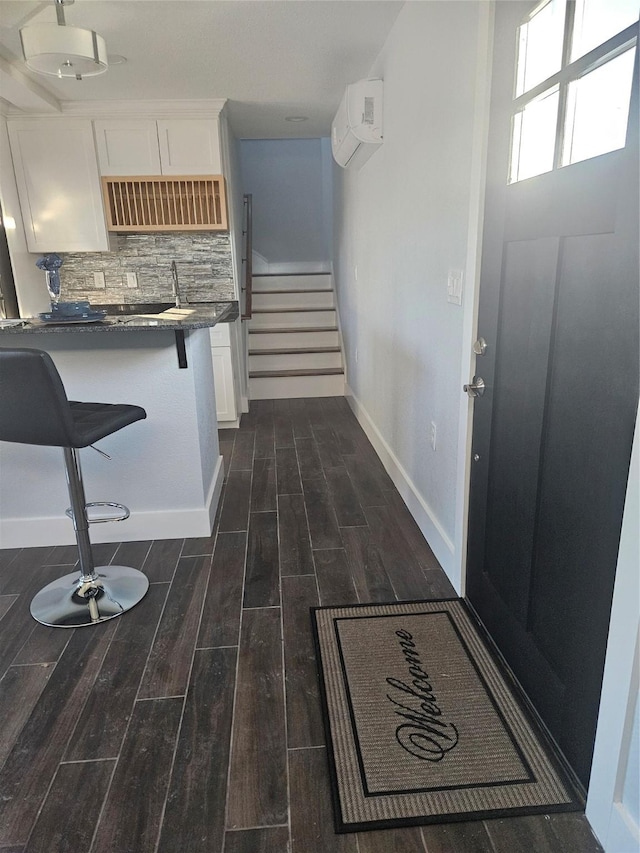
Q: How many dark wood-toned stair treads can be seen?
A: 6